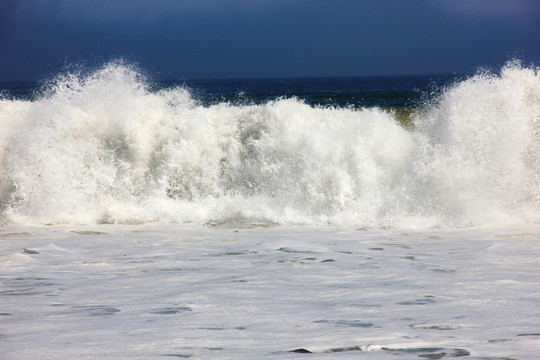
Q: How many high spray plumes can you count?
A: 2